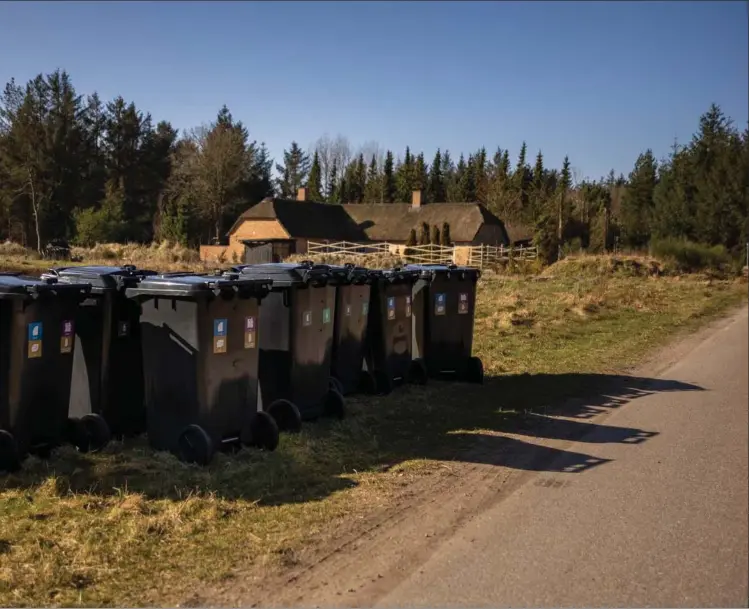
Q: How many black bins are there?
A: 7